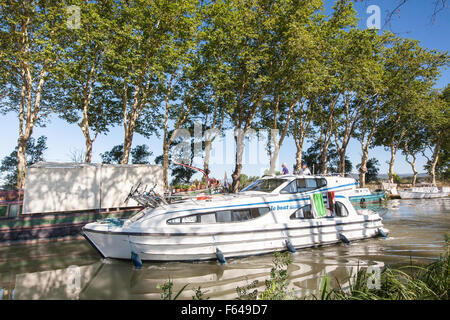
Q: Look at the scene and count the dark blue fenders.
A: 5